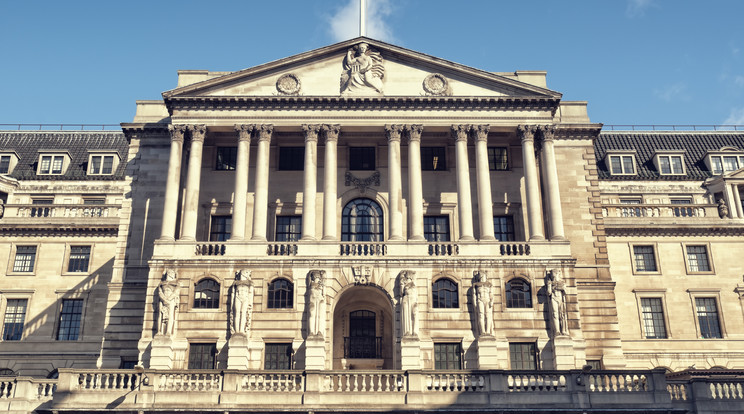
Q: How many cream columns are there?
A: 12